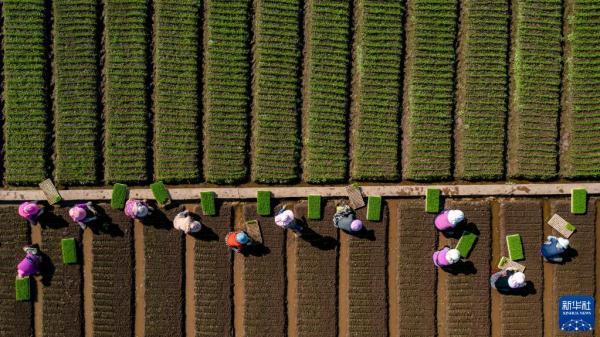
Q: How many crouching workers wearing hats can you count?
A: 12